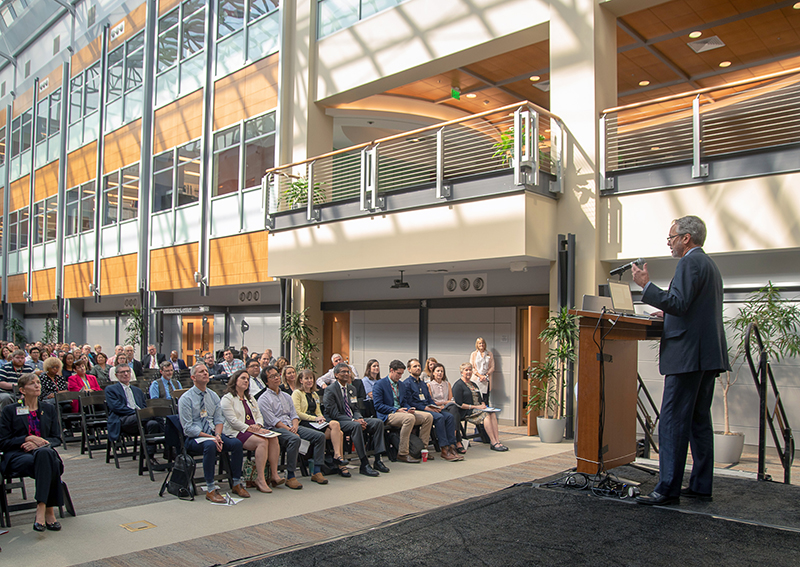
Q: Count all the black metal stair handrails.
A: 2